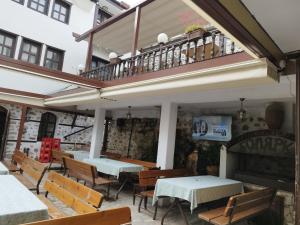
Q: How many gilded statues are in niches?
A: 0